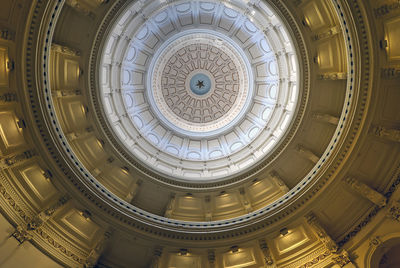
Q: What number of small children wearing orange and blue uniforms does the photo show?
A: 0